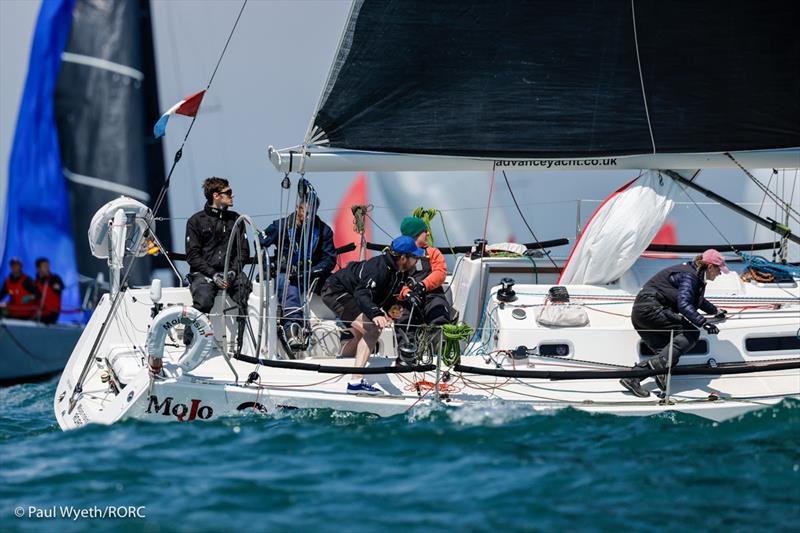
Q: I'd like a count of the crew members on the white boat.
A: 5